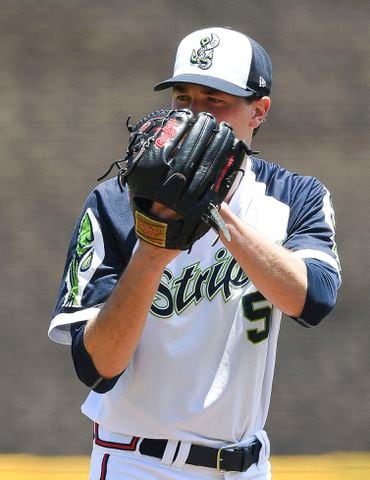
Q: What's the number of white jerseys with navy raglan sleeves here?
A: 1